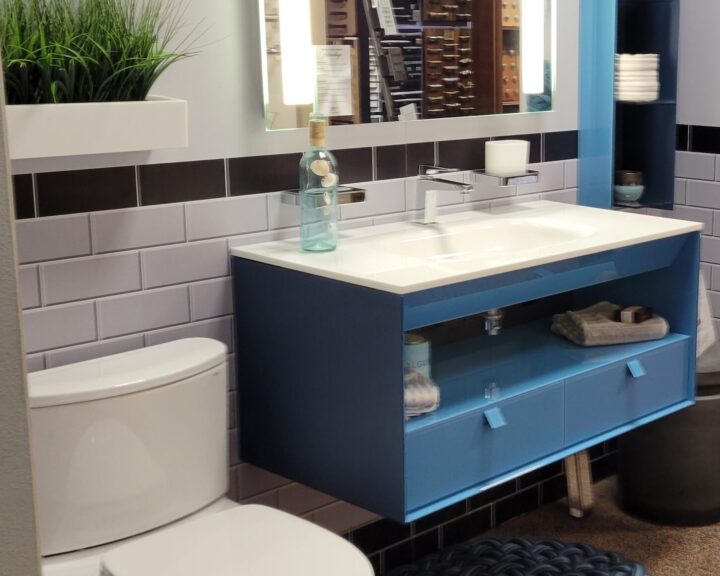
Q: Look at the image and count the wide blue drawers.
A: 2